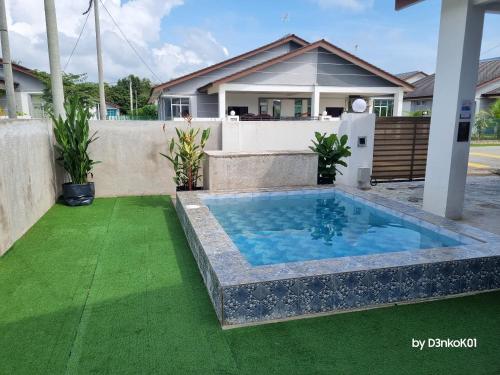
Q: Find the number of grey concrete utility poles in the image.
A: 3